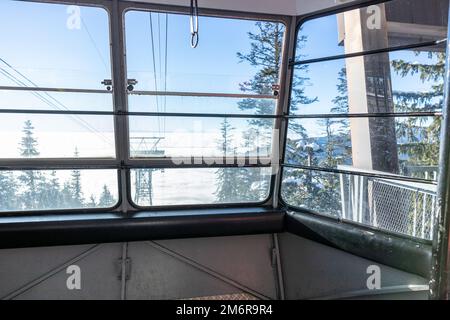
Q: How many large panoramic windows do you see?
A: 3